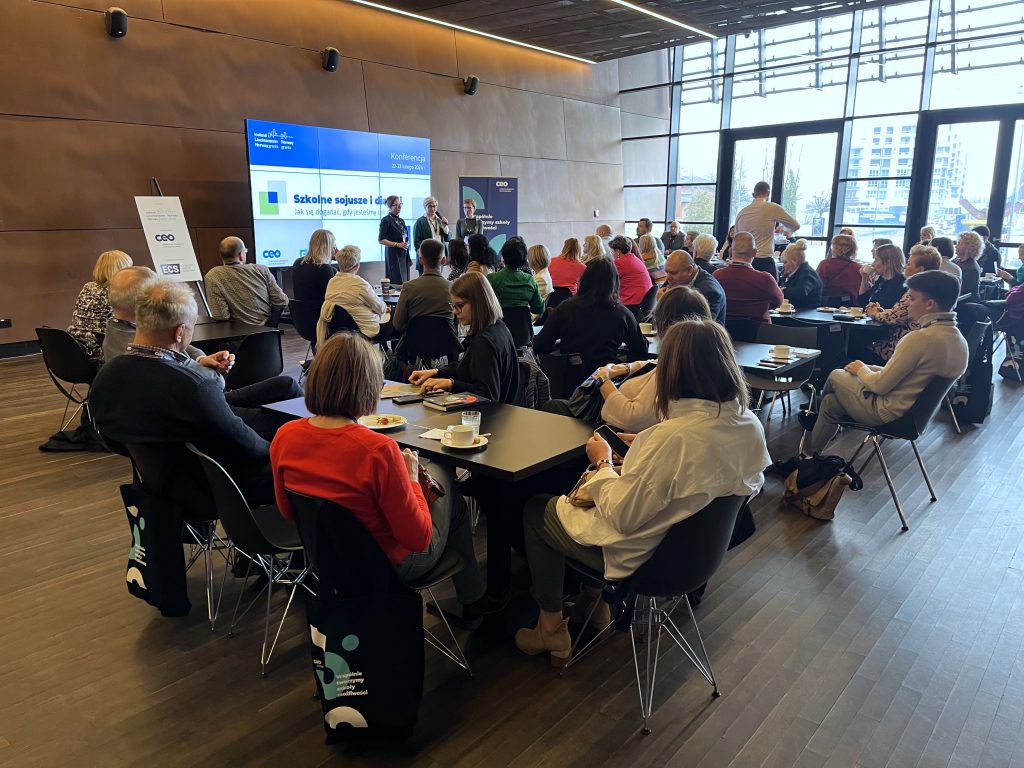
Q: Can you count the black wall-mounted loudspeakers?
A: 3